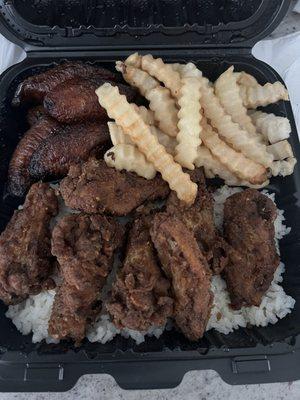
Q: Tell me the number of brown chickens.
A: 7